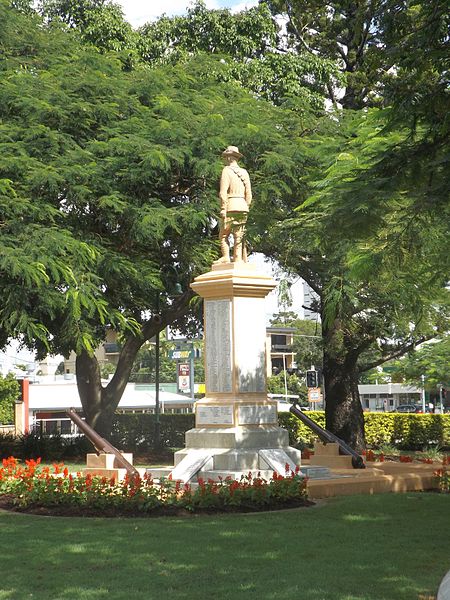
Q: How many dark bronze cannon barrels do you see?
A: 2